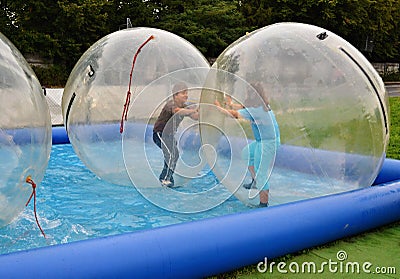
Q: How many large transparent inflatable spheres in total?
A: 3